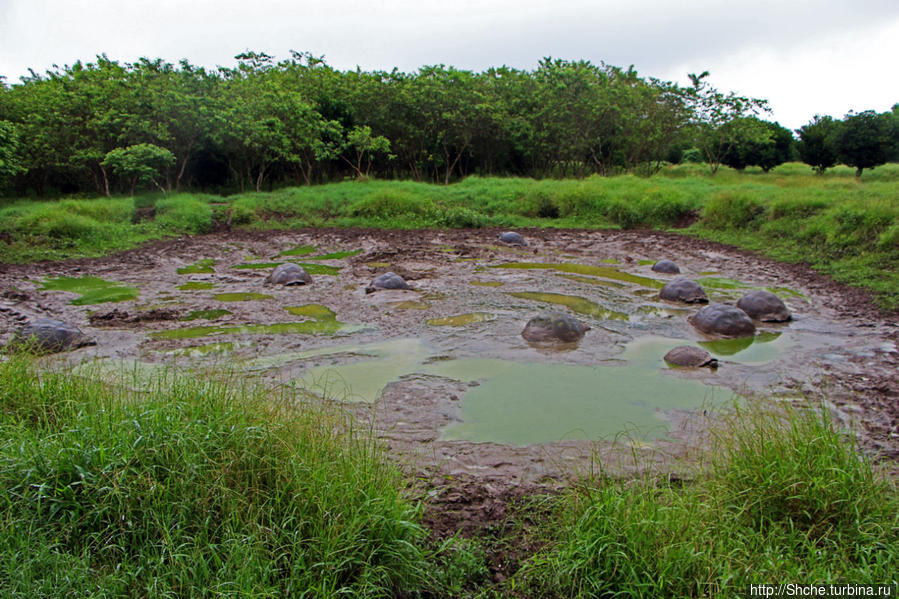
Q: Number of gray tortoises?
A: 10